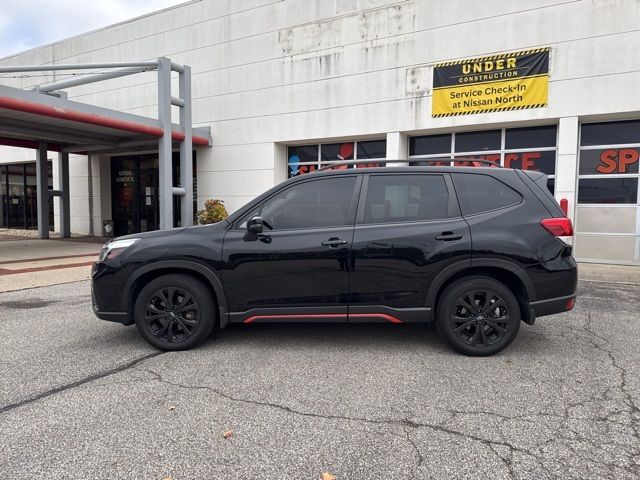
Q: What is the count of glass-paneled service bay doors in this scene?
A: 3